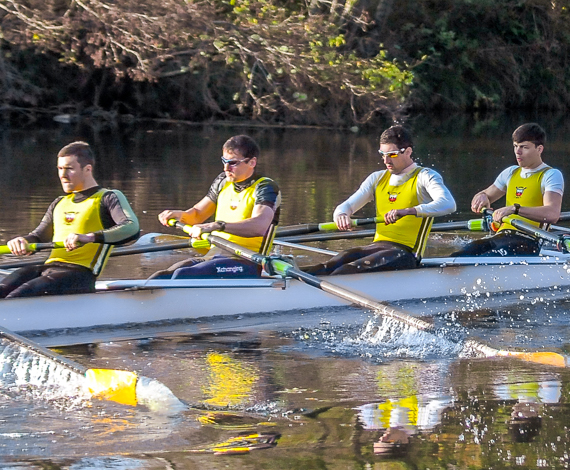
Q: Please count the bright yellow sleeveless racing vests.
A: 4